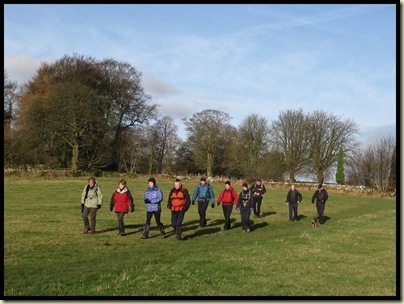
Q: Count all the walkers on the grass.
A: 10